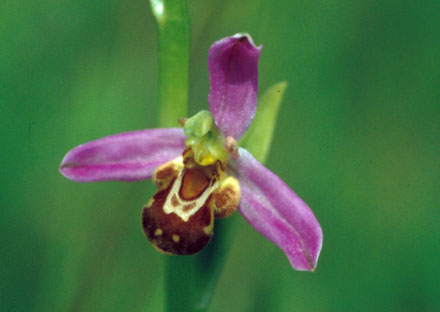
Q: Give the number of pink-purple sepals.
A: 3